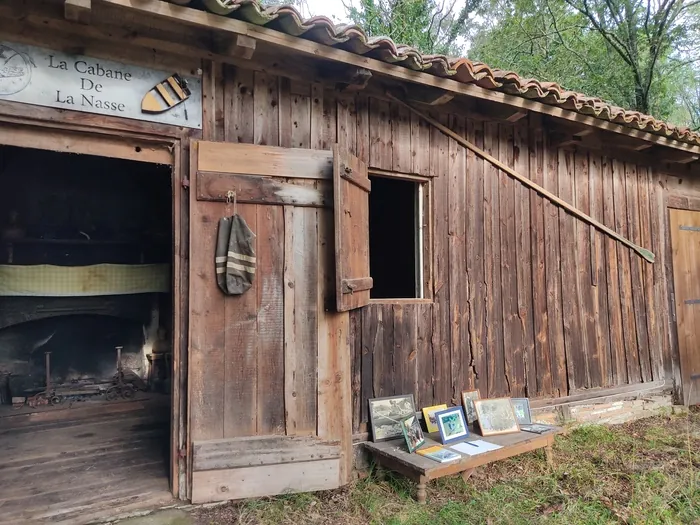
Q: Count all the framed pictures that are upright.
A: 7